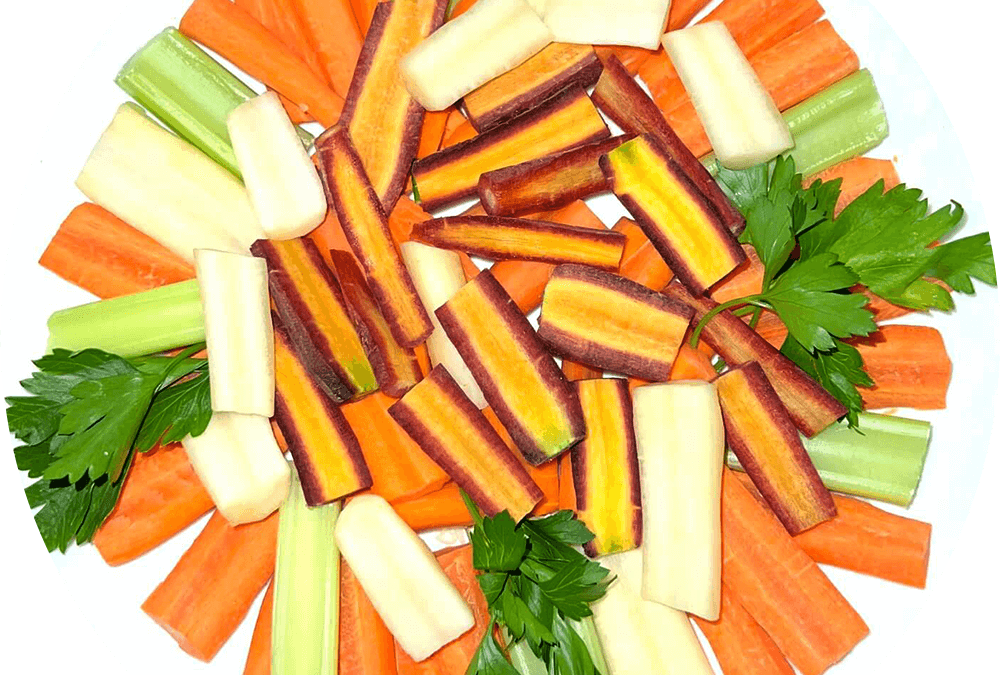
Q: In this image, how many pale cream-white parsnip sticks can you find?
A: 11